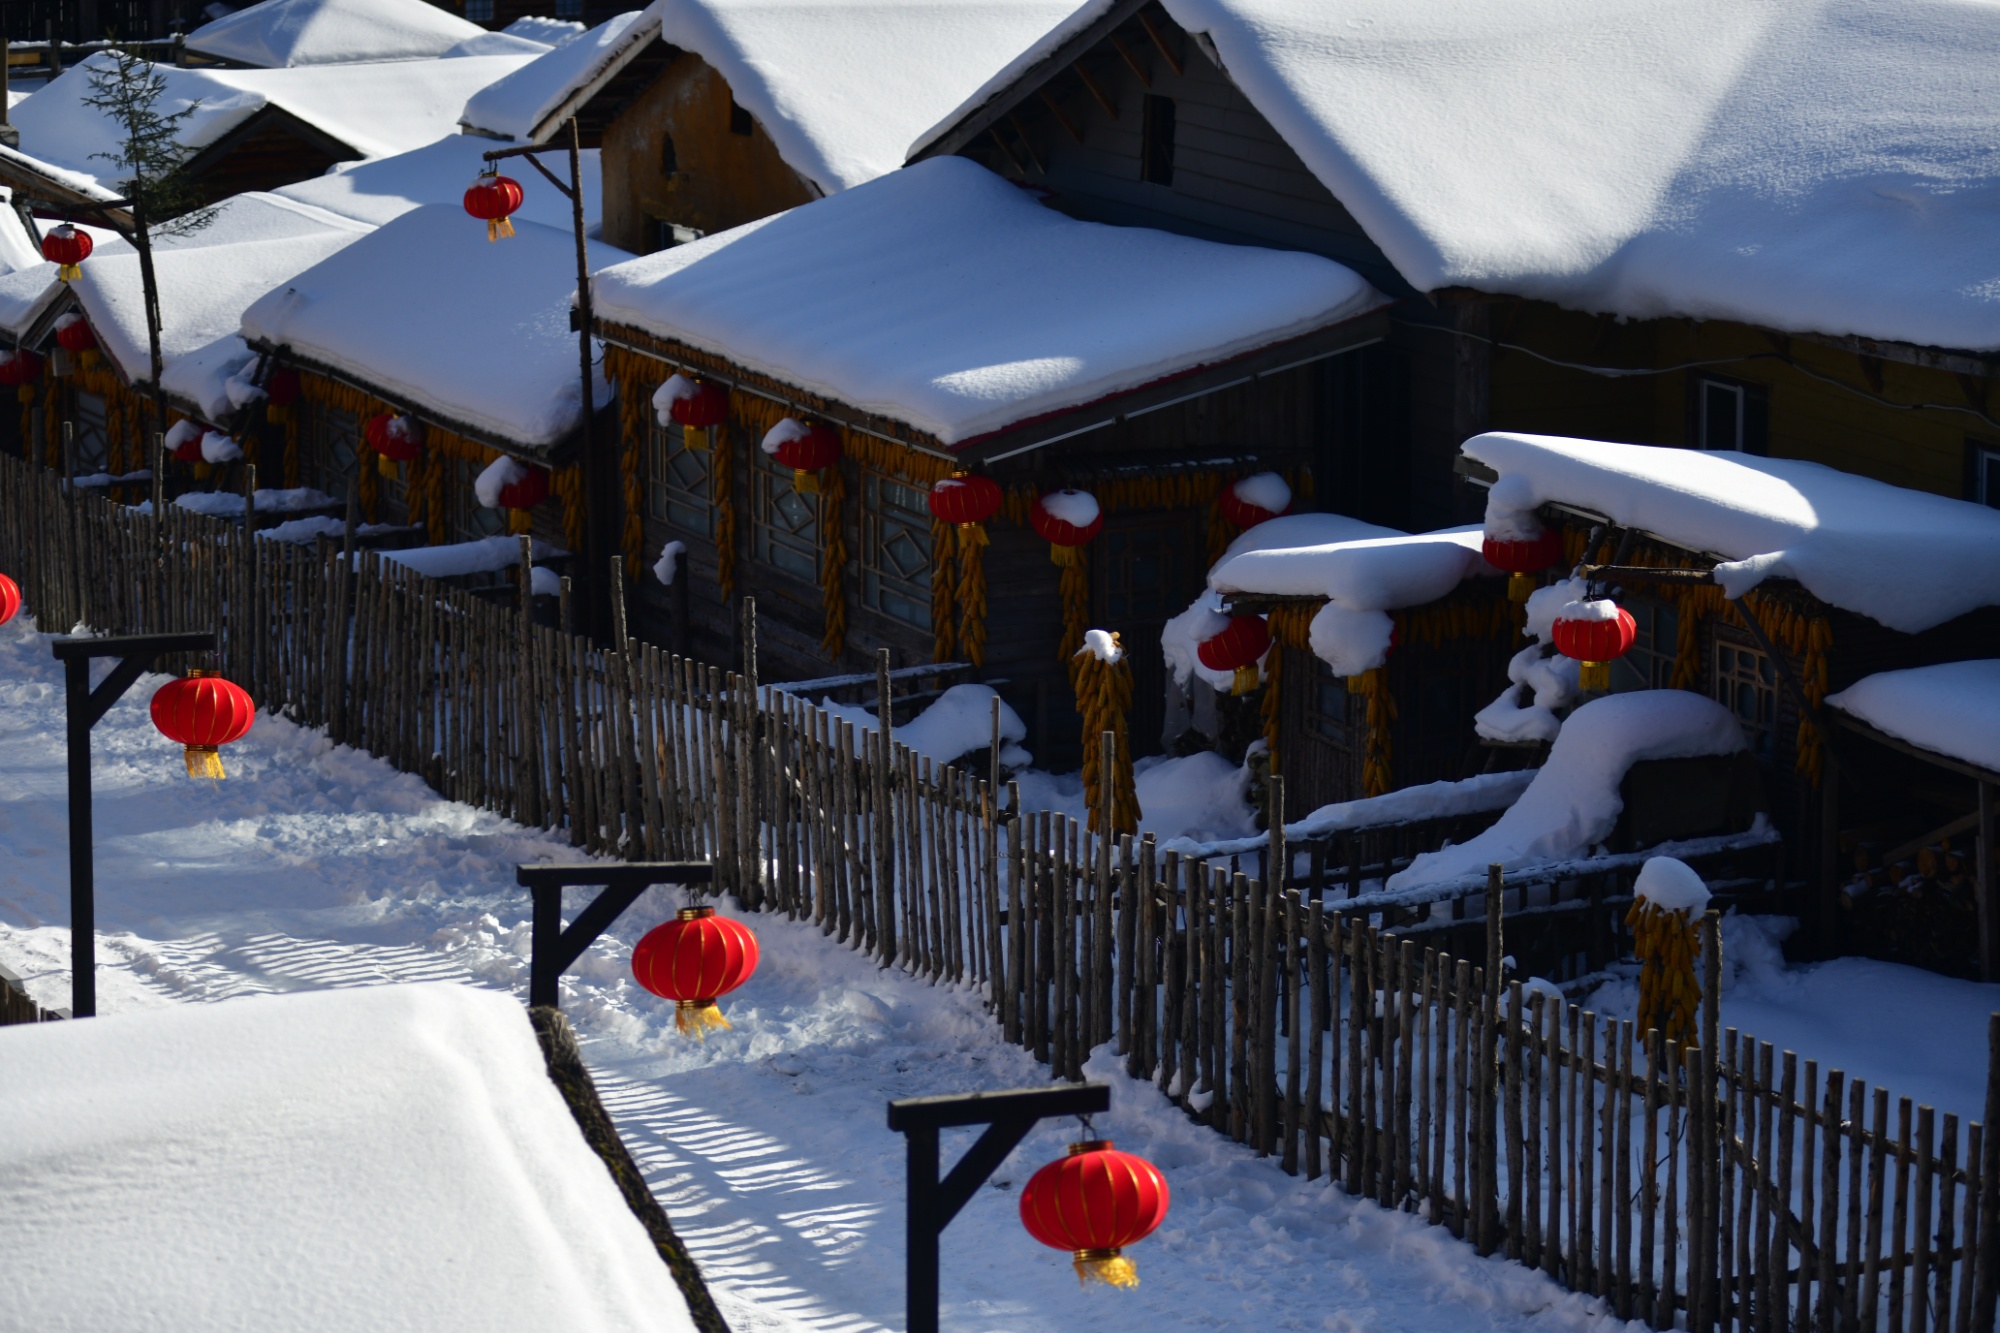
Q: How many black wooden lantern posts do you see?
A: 3